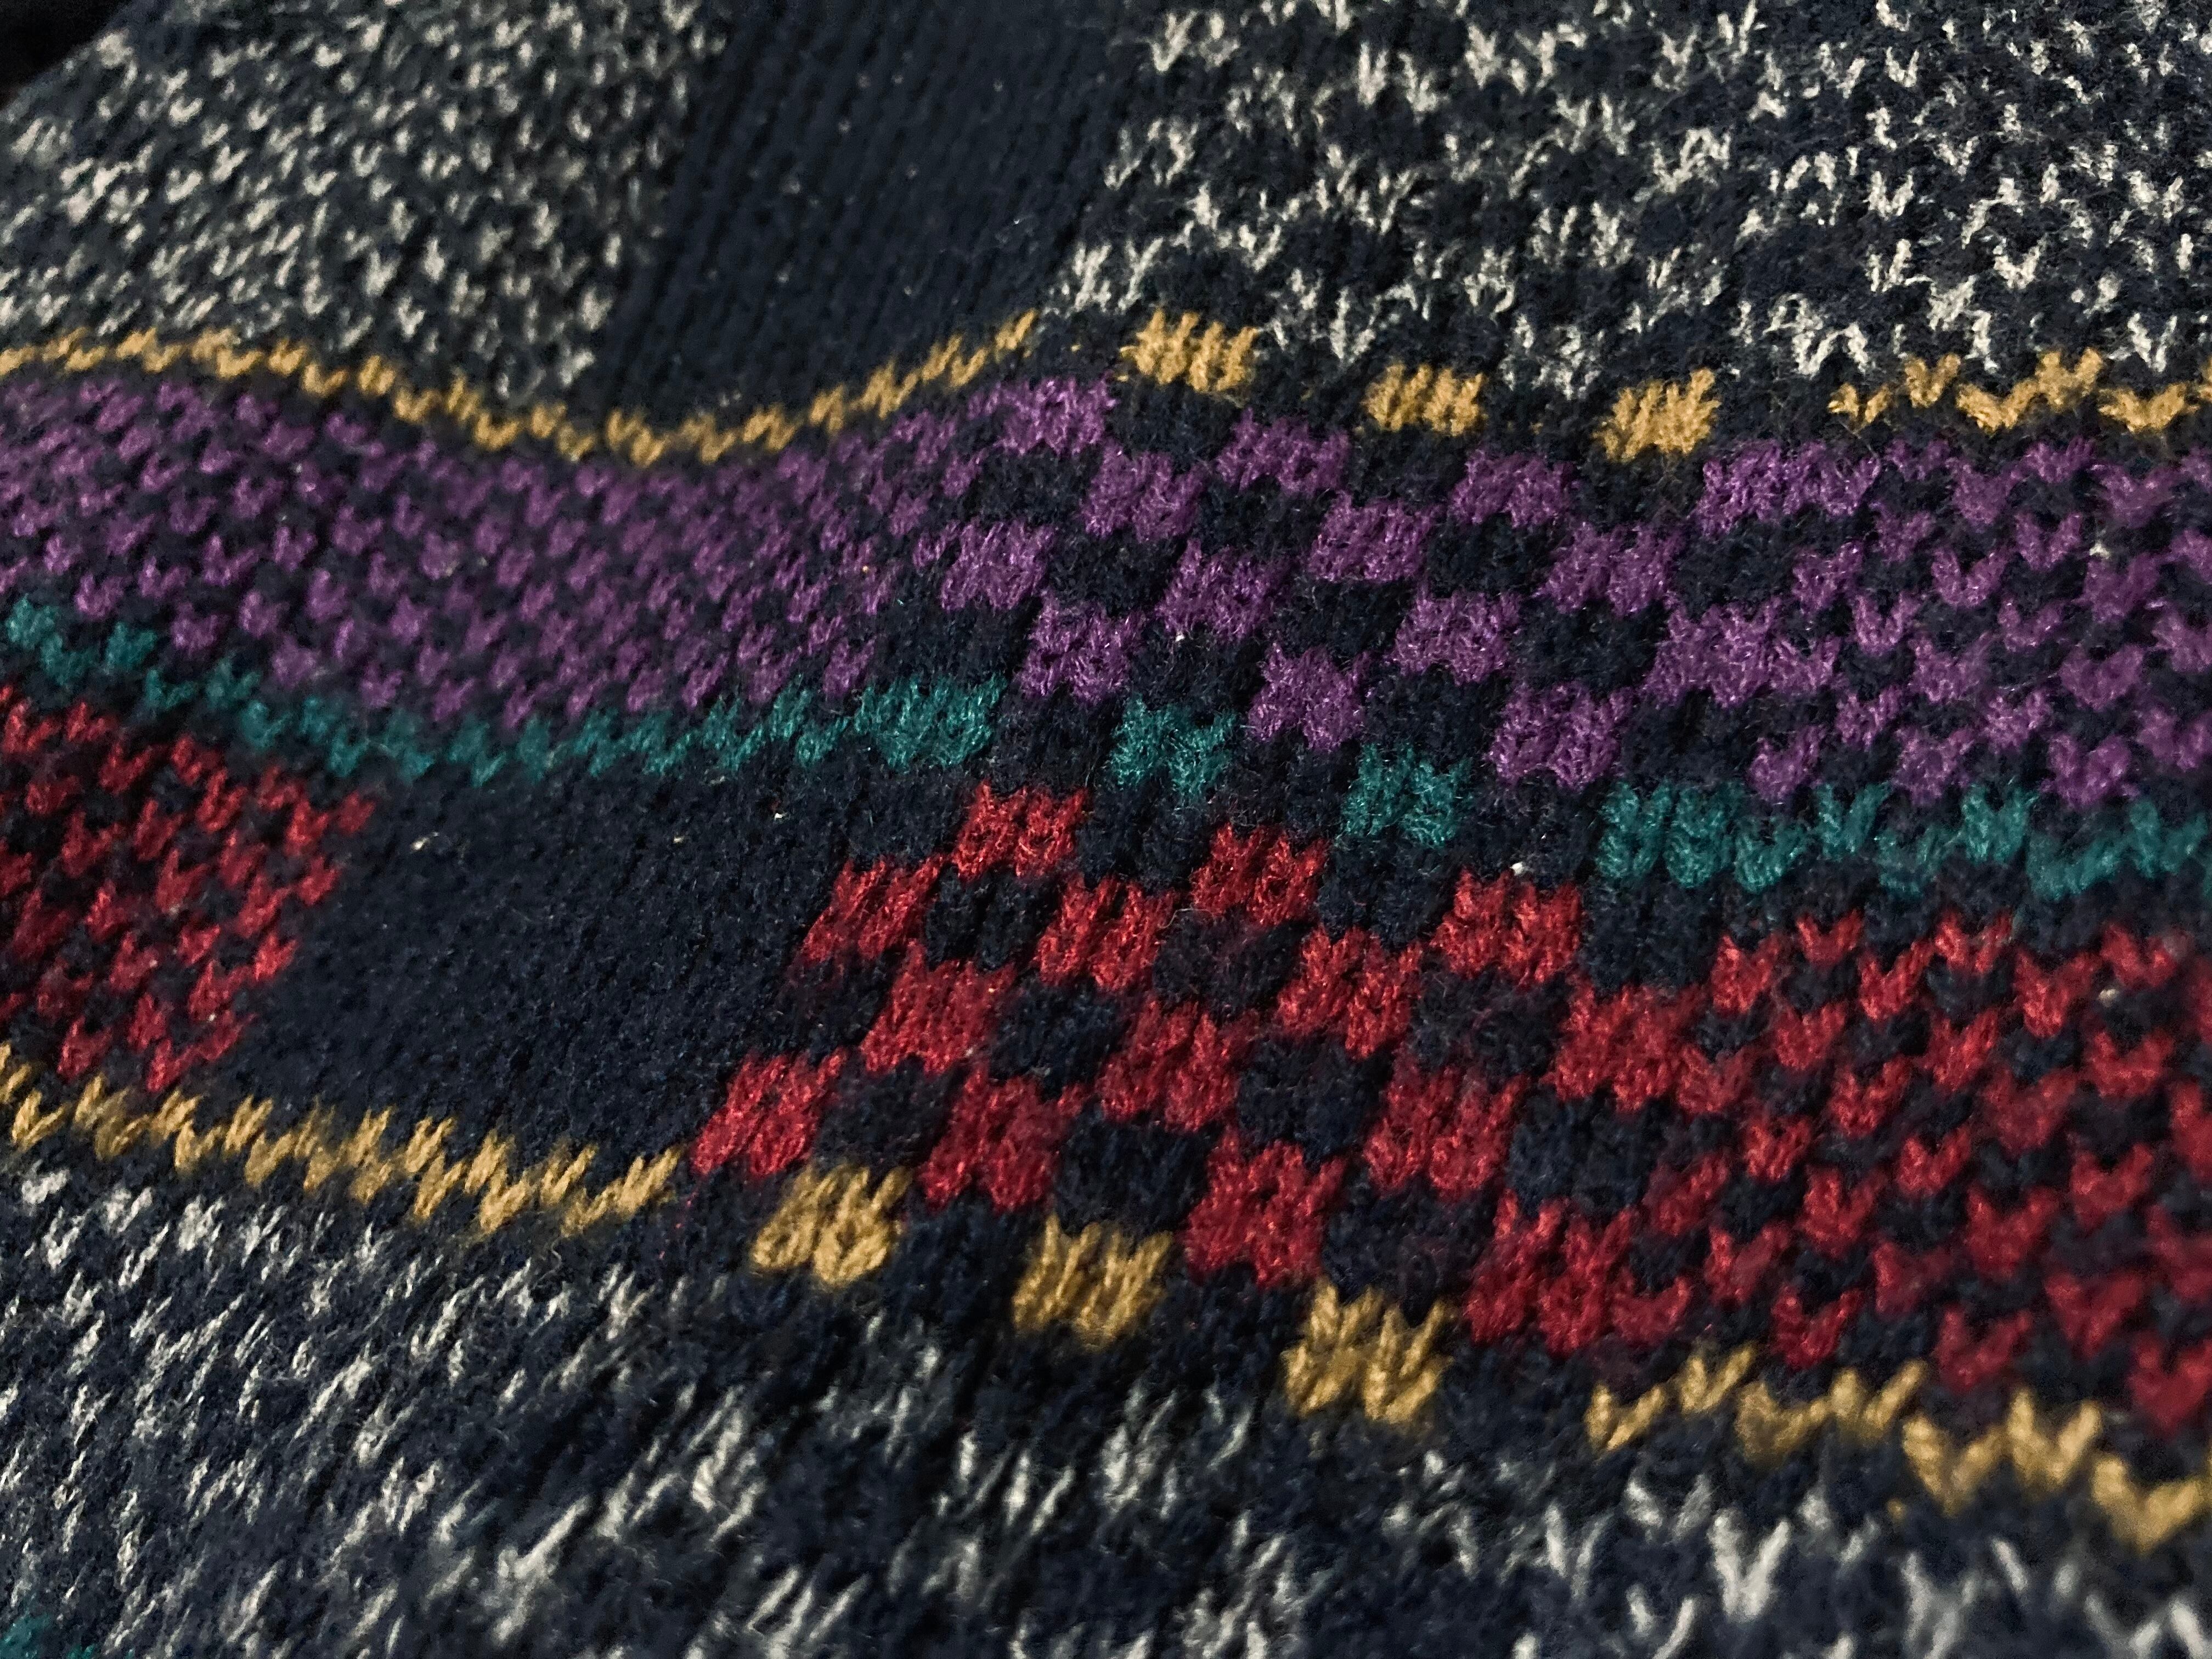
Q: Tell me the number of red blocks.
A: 14